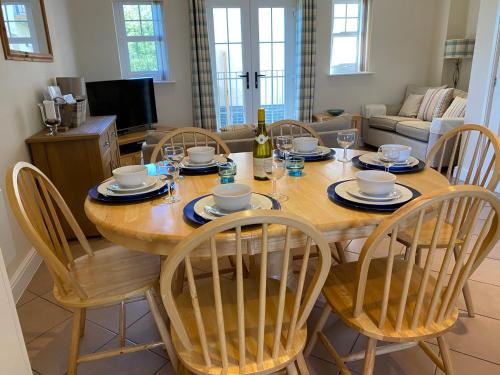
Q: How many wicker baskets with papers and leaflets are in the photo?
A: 1